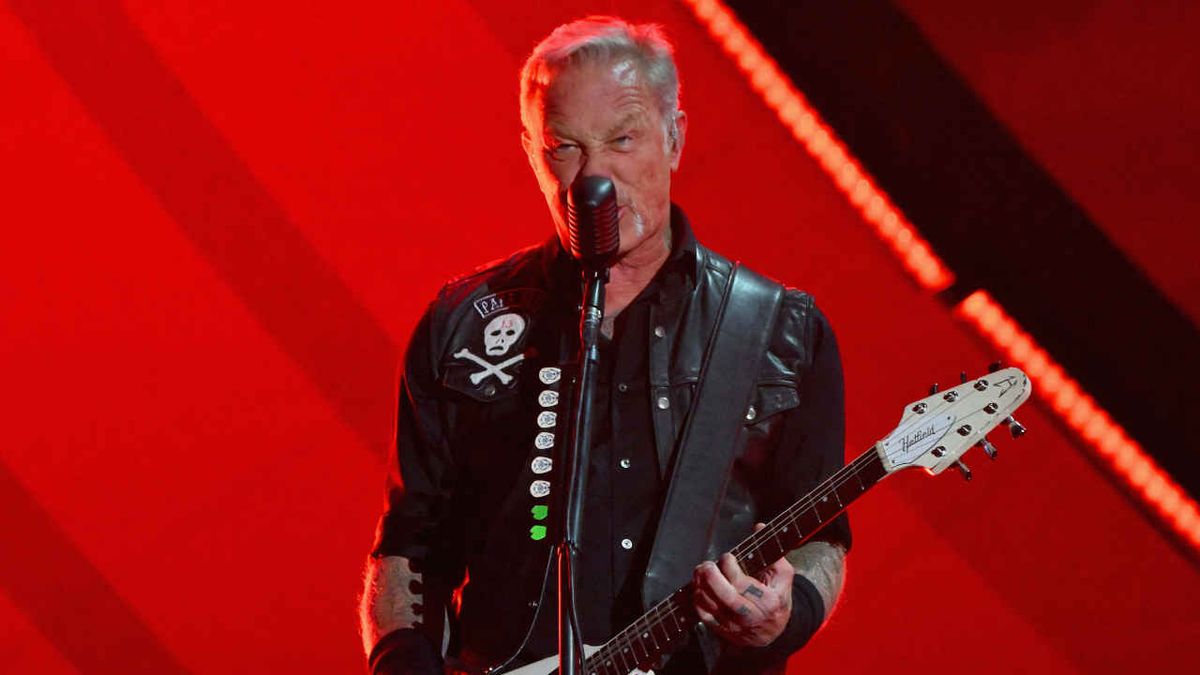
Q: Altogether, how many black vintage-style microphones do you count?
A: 1